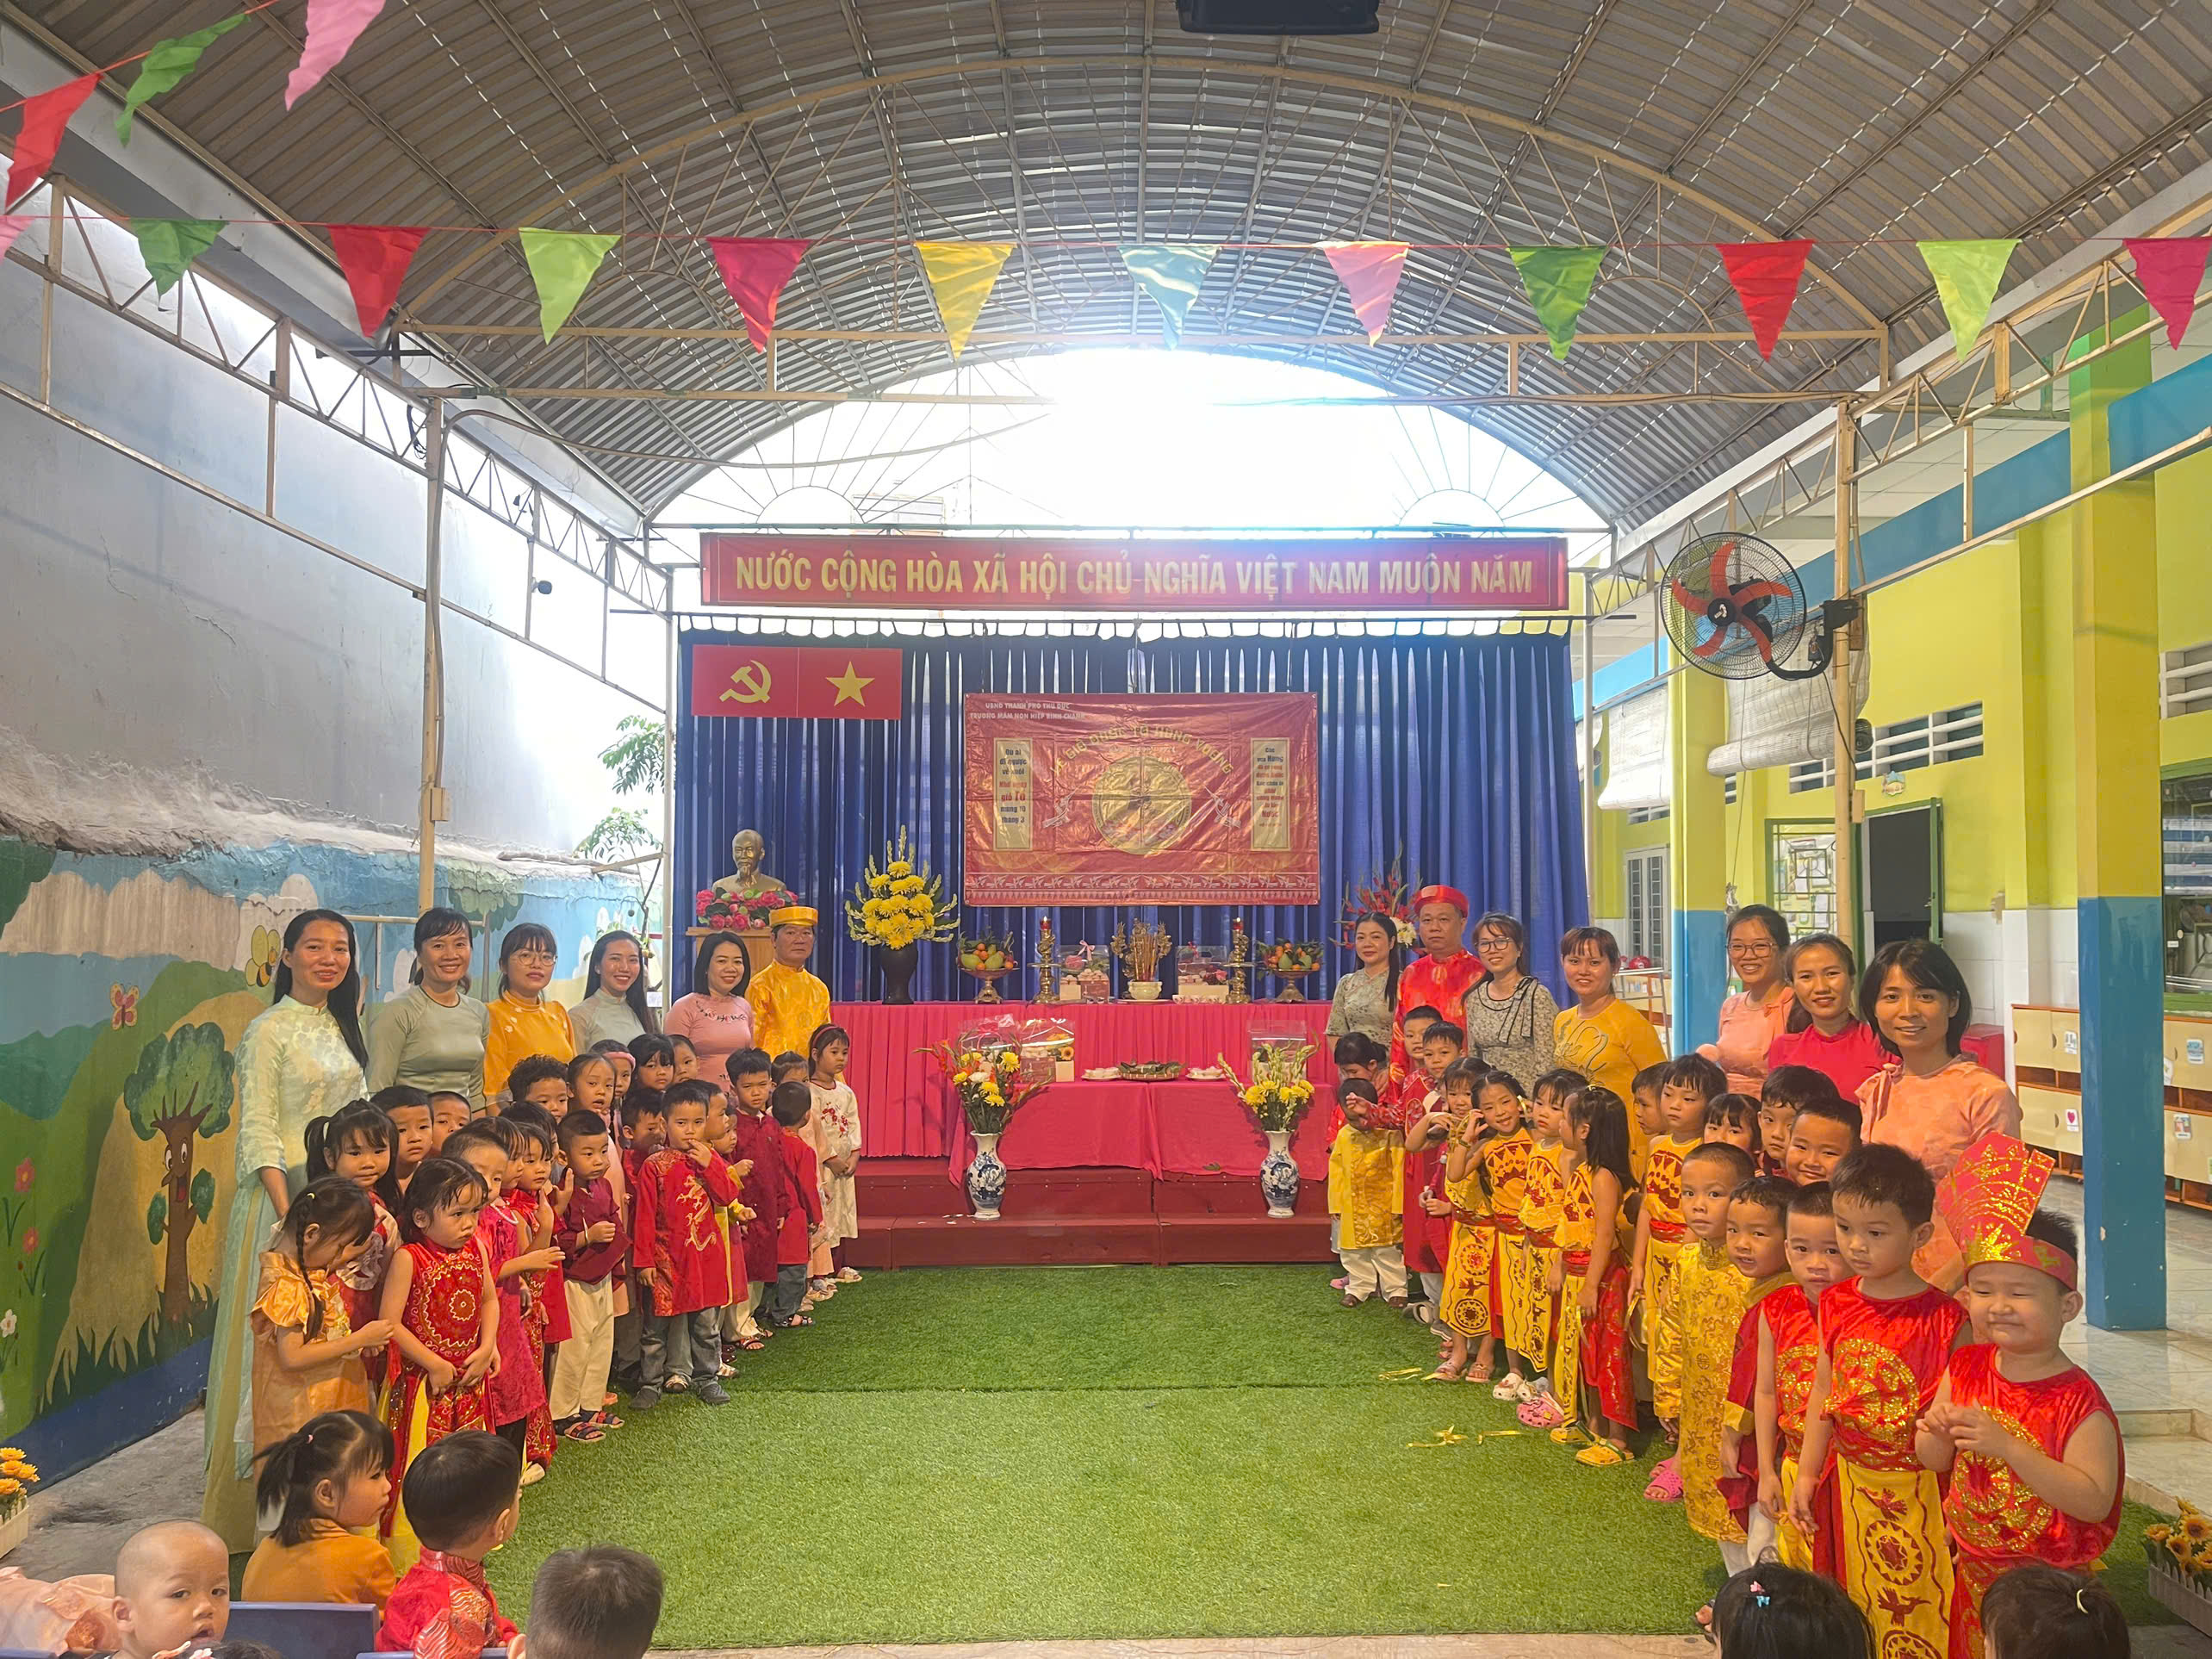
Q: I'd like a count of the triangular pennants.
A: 15